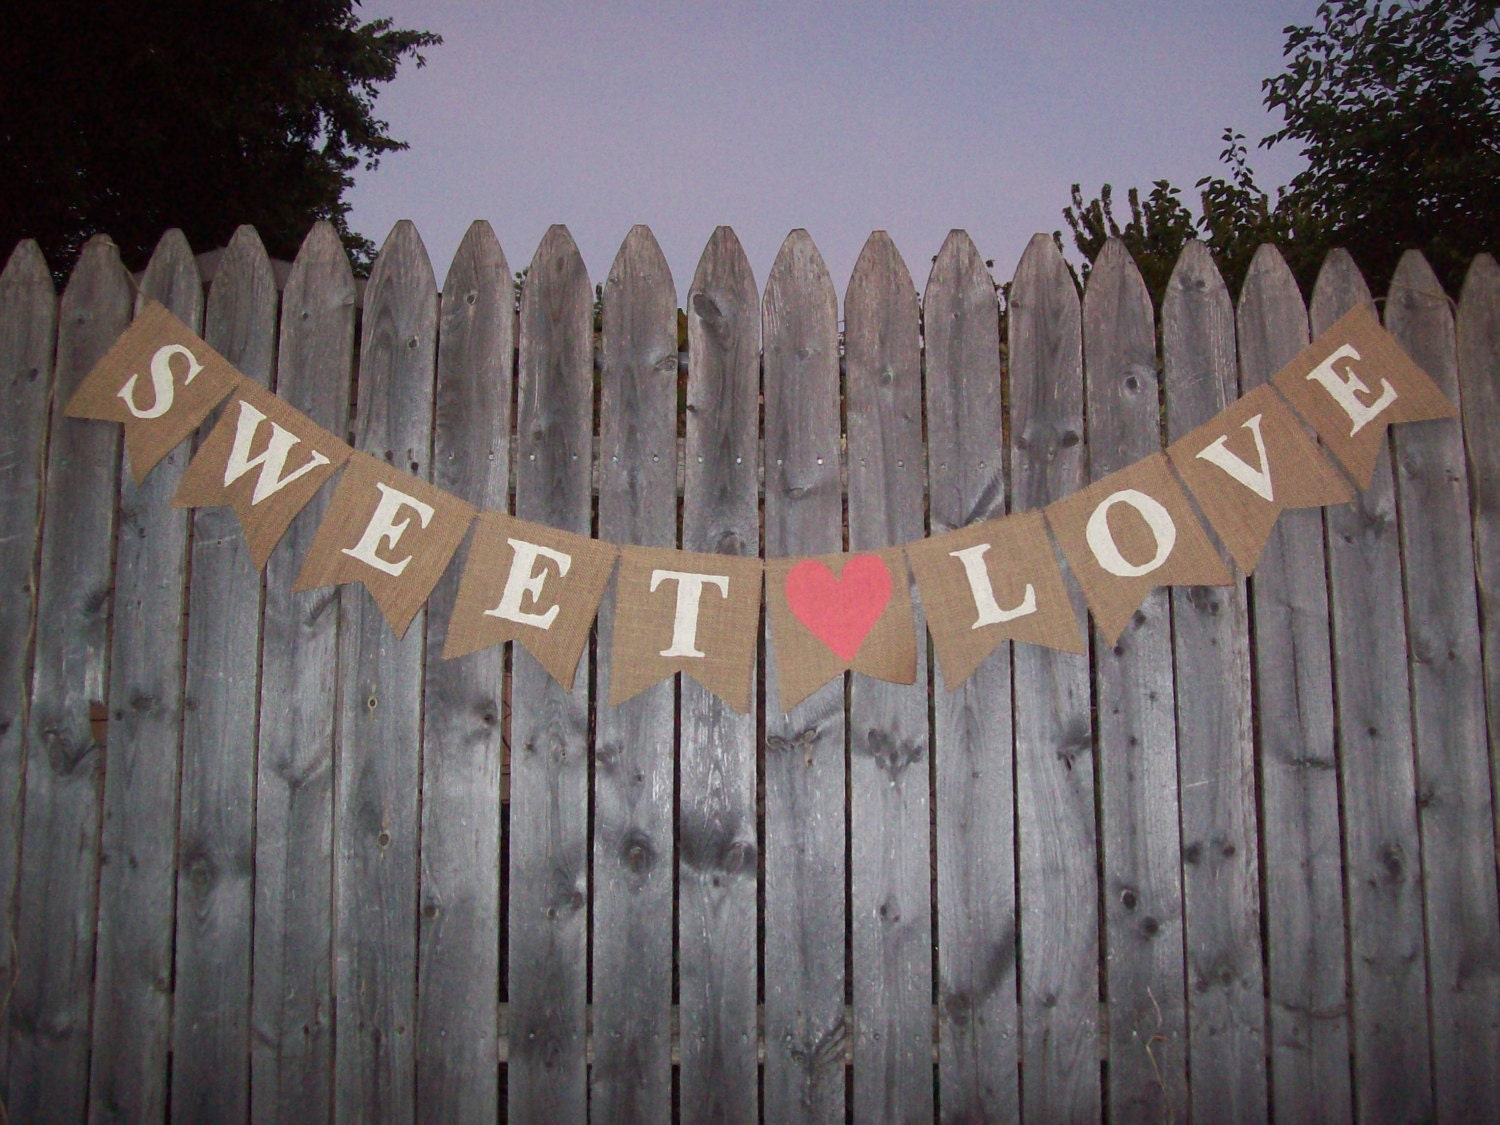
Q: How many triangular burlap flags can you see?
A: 10